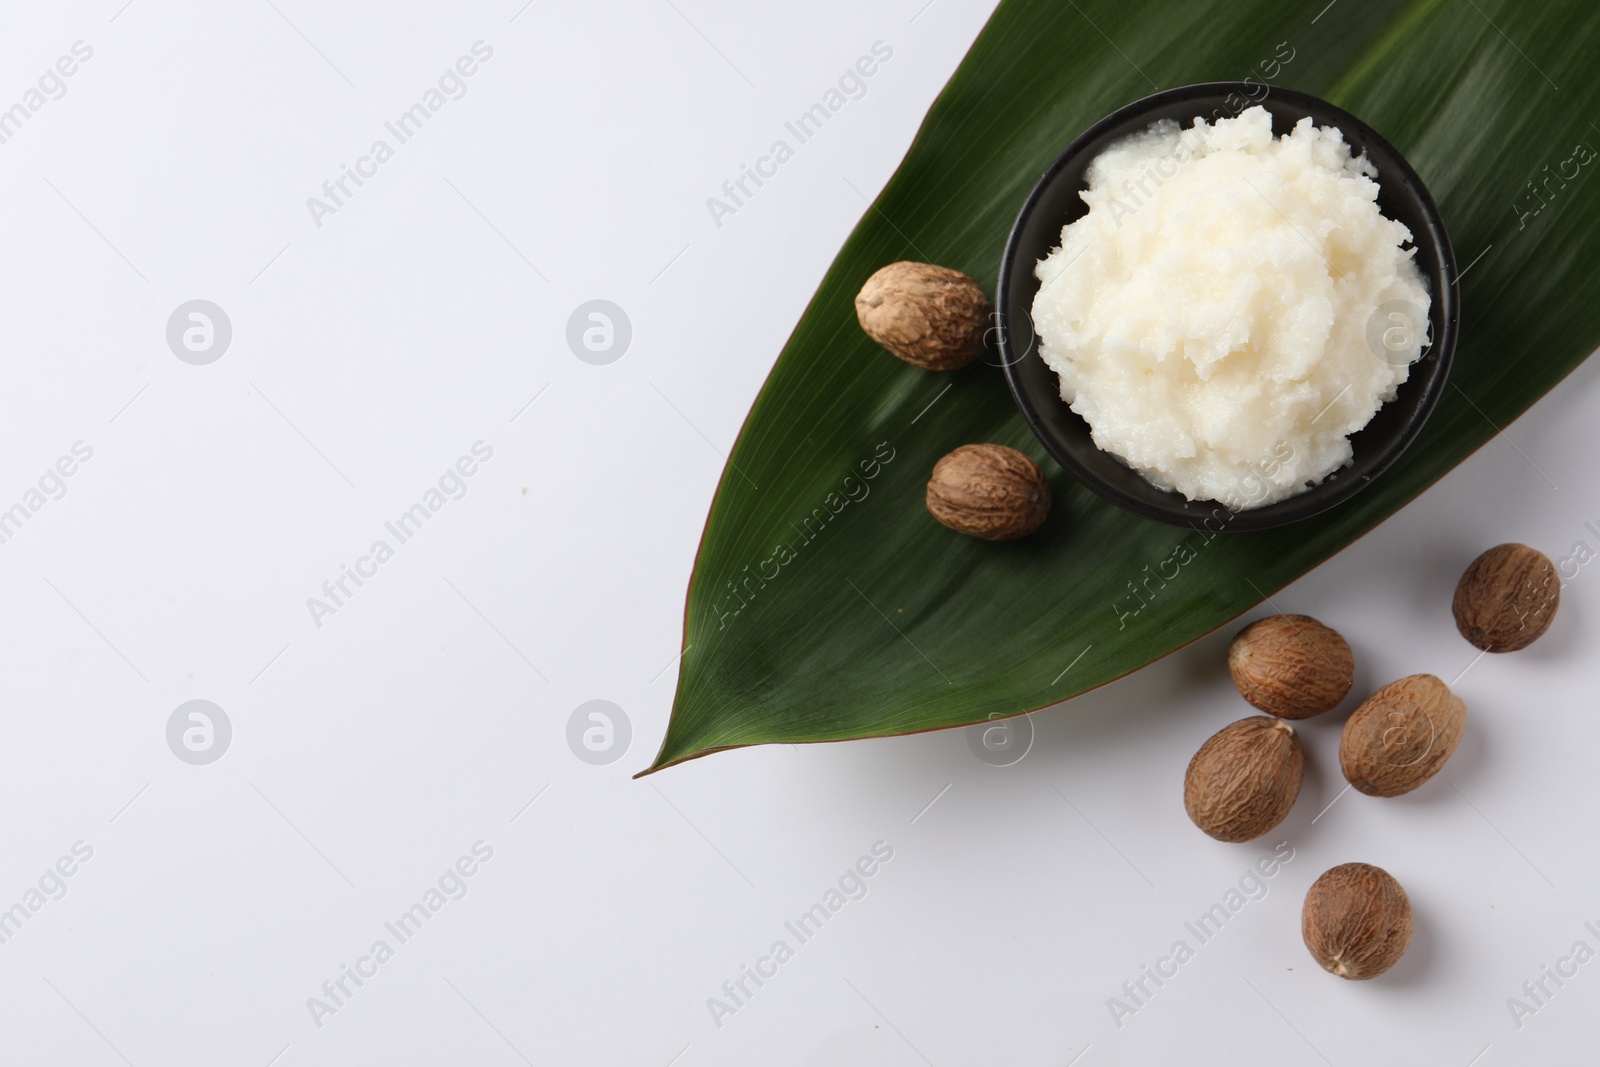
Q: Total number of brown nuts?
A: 7